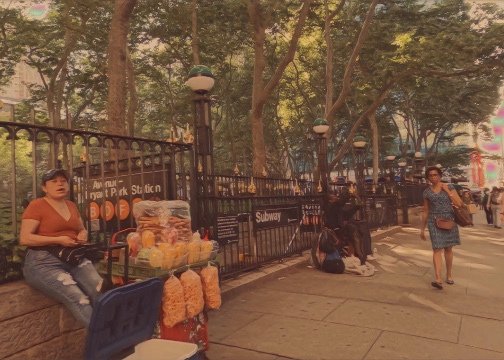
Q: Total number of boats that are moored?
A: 0